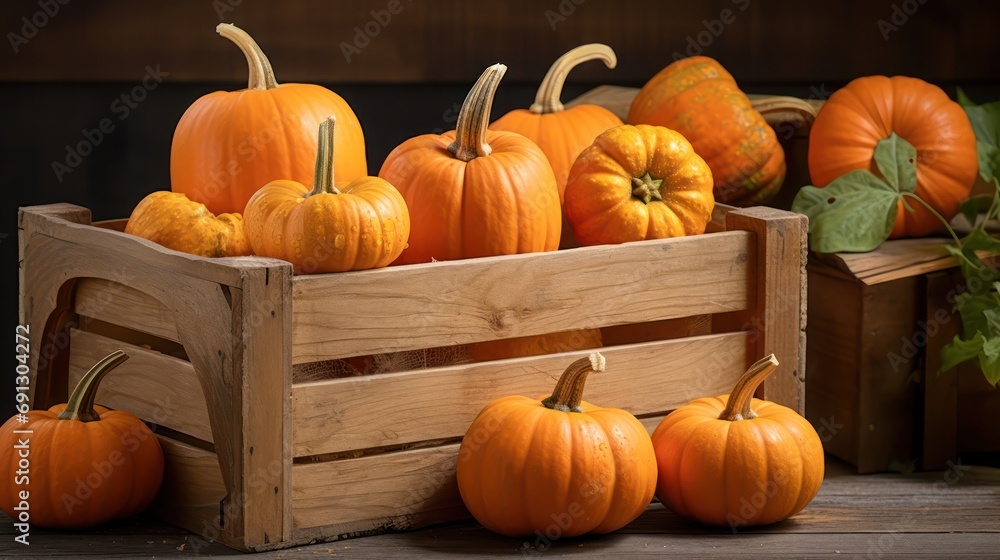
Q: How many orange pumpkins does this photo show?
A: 11